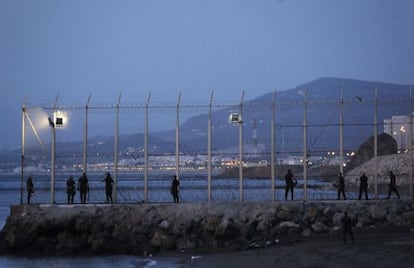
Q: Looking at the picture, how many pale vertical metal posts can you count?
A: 13